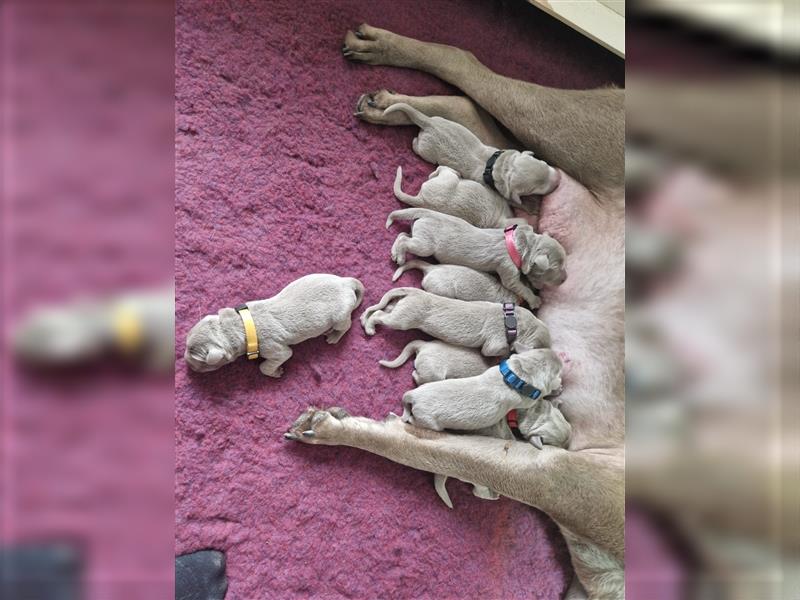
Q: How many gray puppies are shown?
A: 9